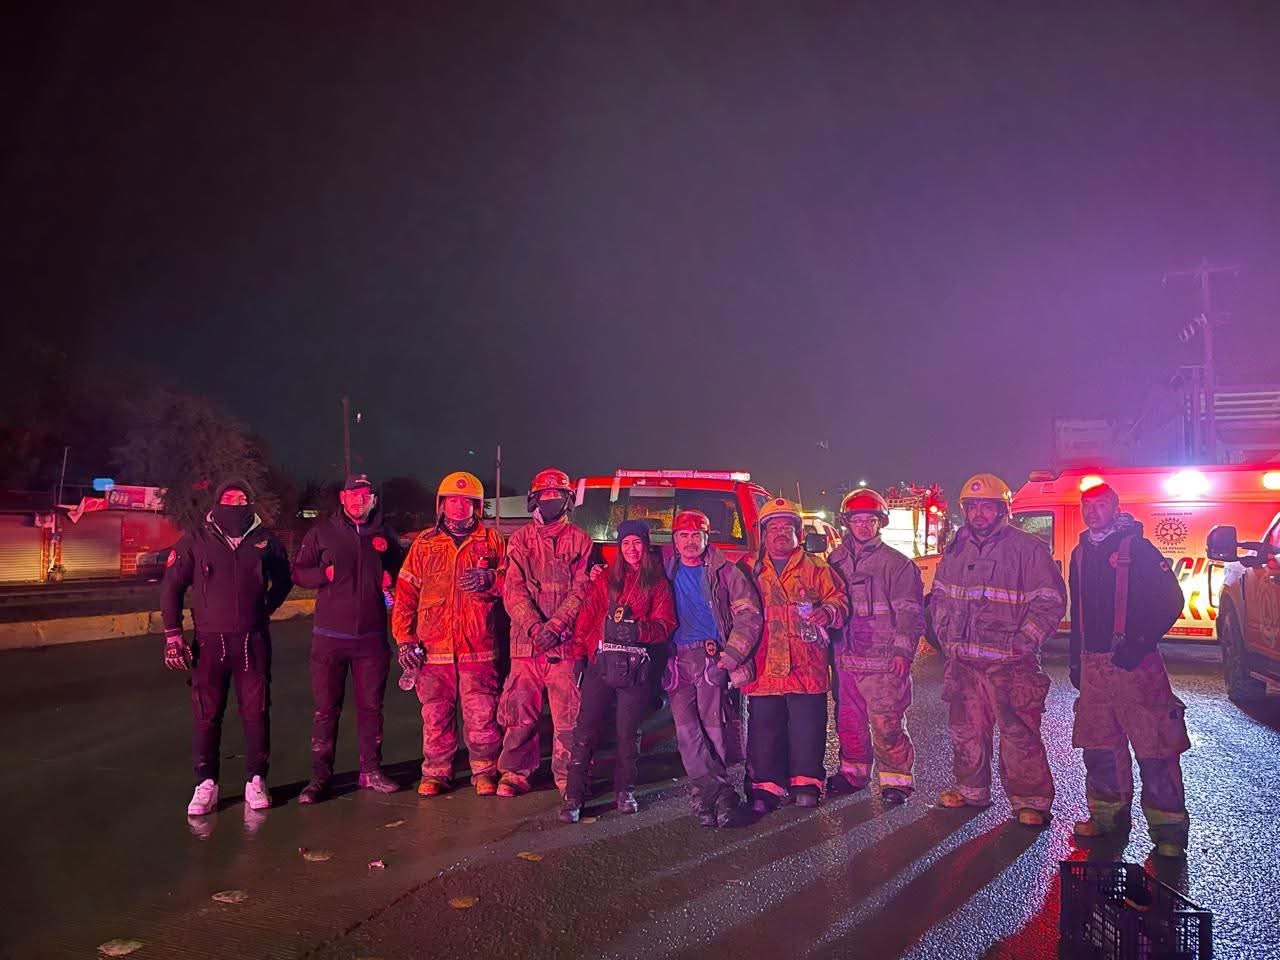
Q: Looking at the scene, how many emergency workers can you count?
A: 10